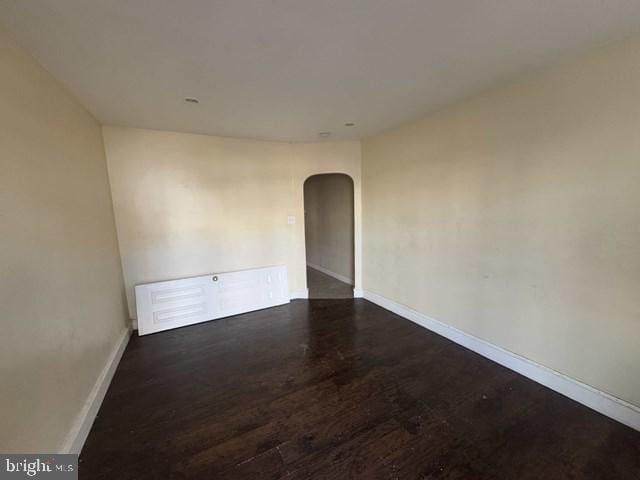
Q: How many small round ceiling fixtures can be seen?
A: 3